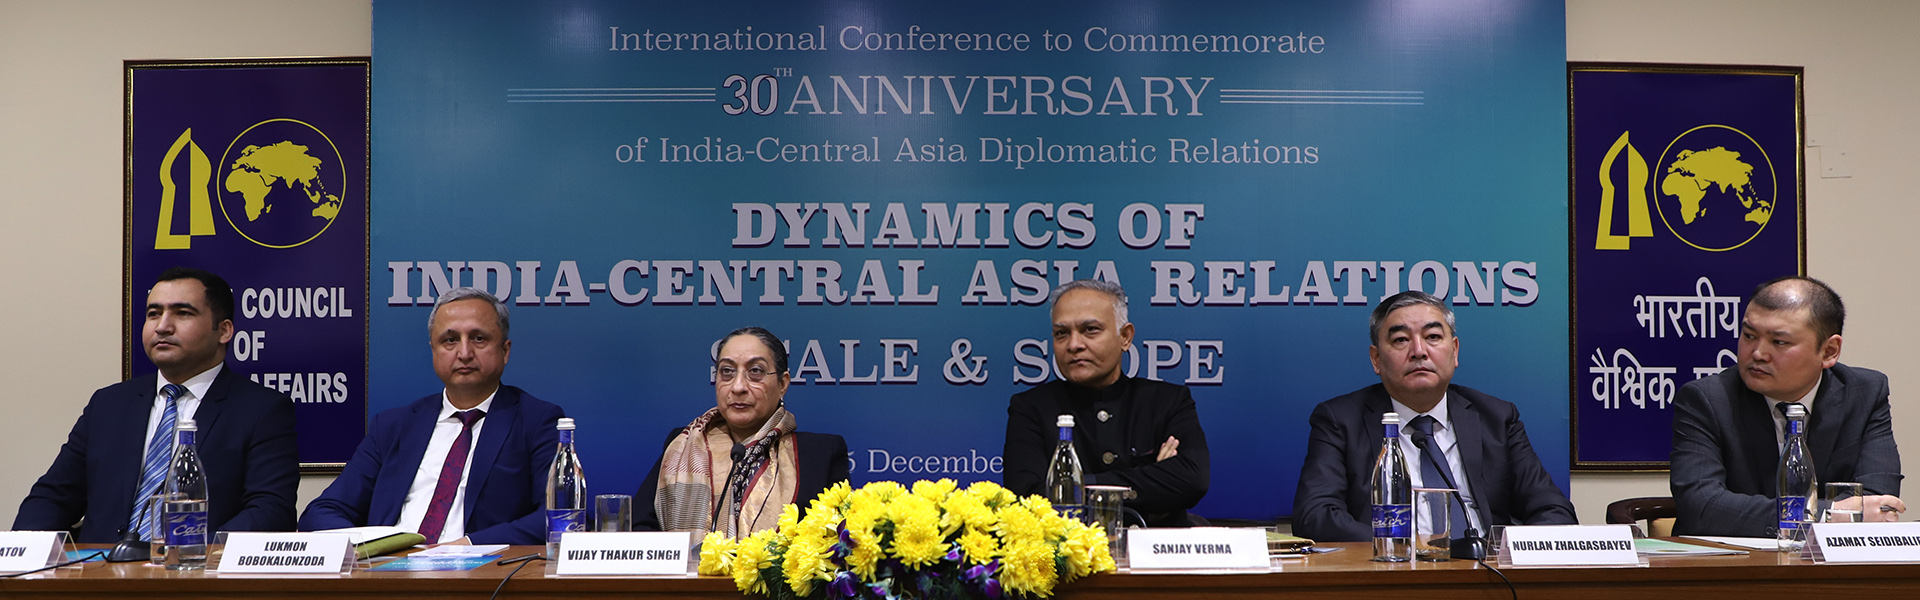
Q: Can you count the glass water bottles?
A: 5